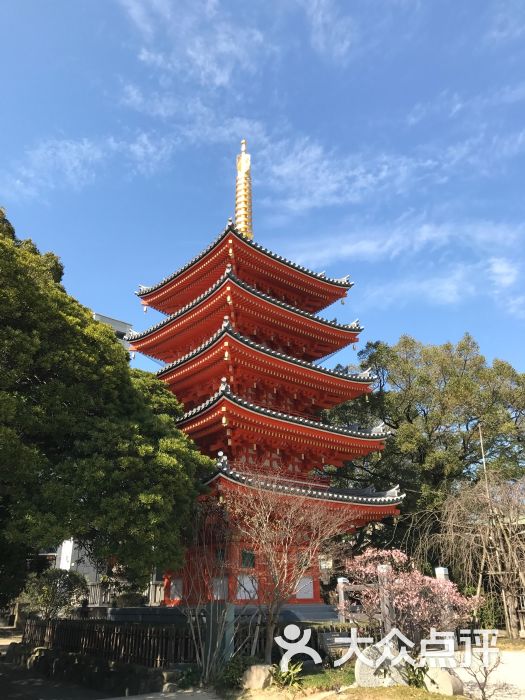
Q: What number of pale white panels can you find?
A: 4